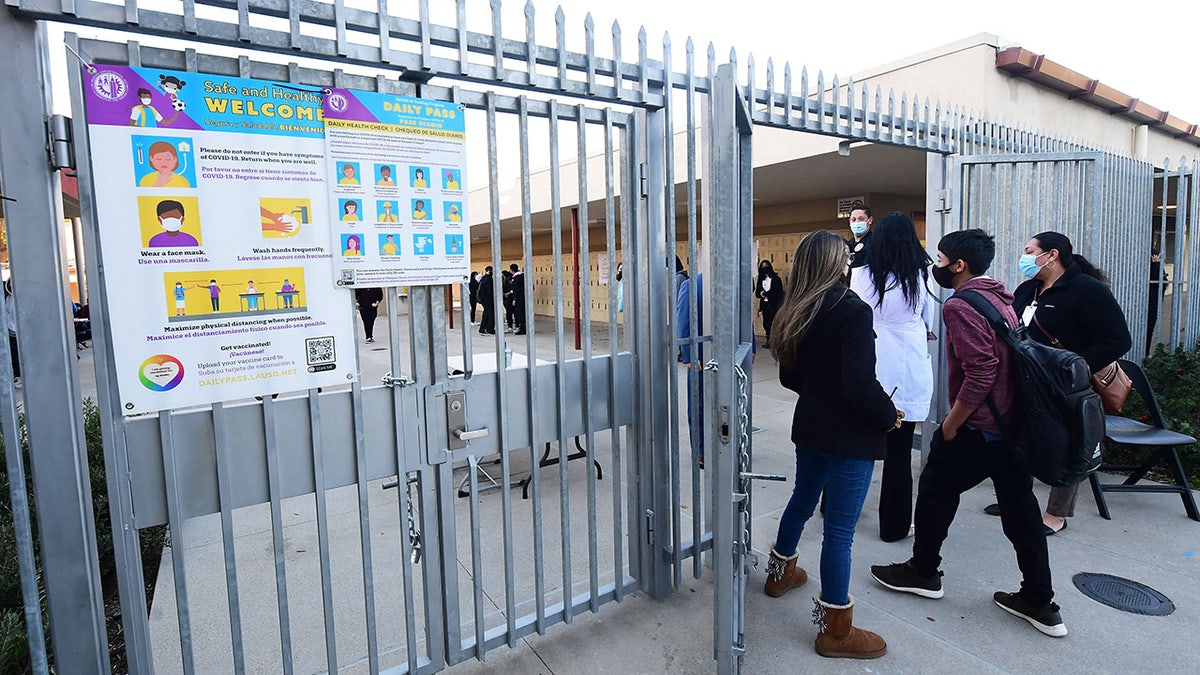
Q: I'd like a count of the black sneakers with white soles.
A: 2